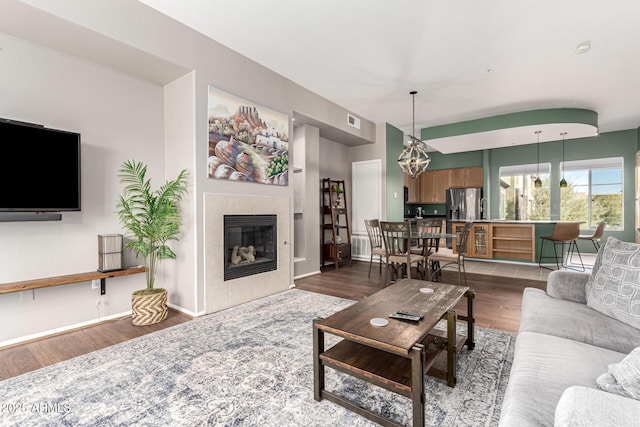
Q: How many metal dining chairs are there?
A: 4